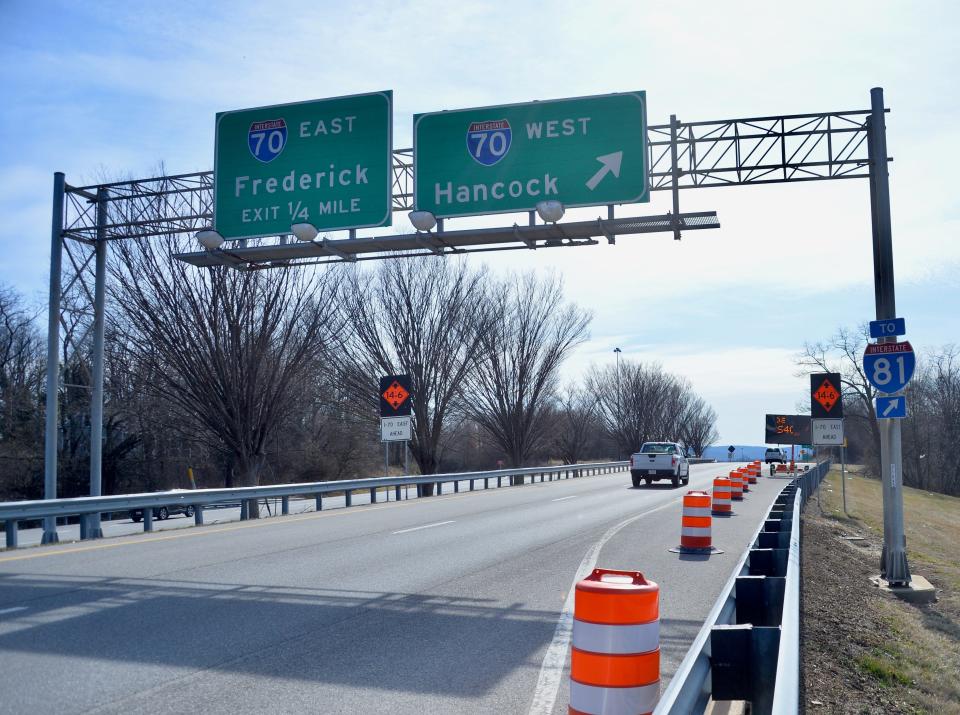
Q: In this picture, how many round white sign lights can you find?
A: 4